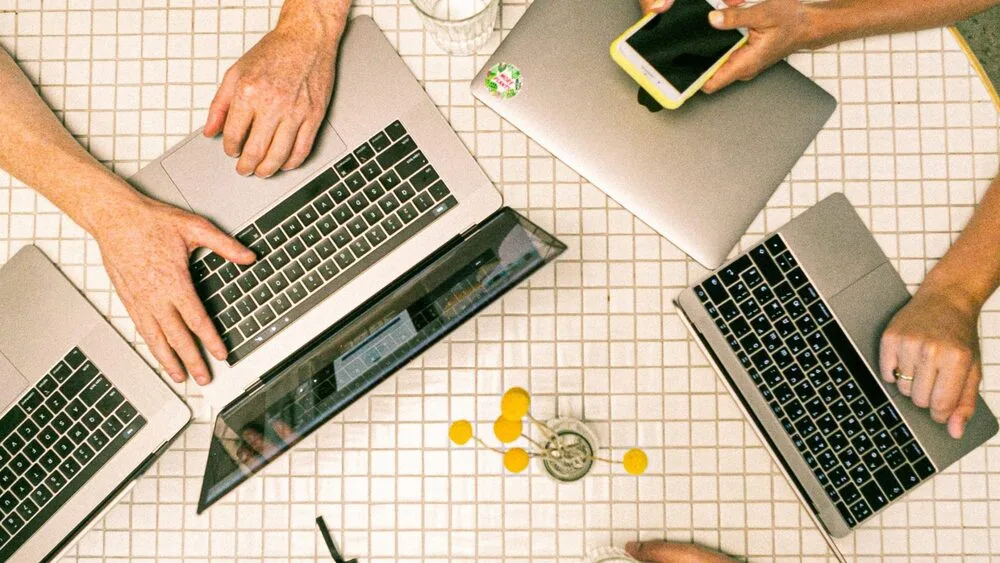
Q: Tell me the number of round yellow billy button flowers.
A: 5